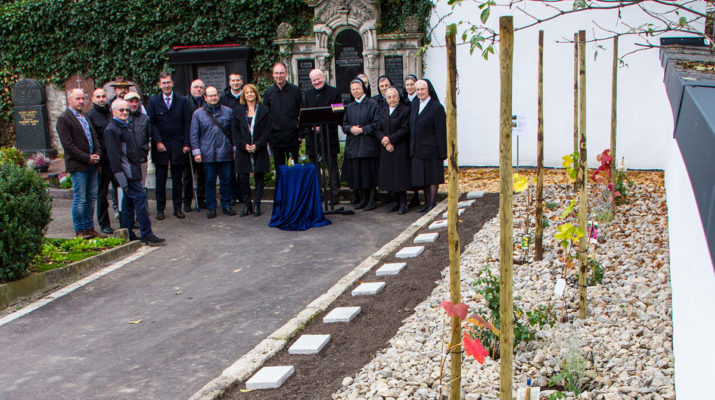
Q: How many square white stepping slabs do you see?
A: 11